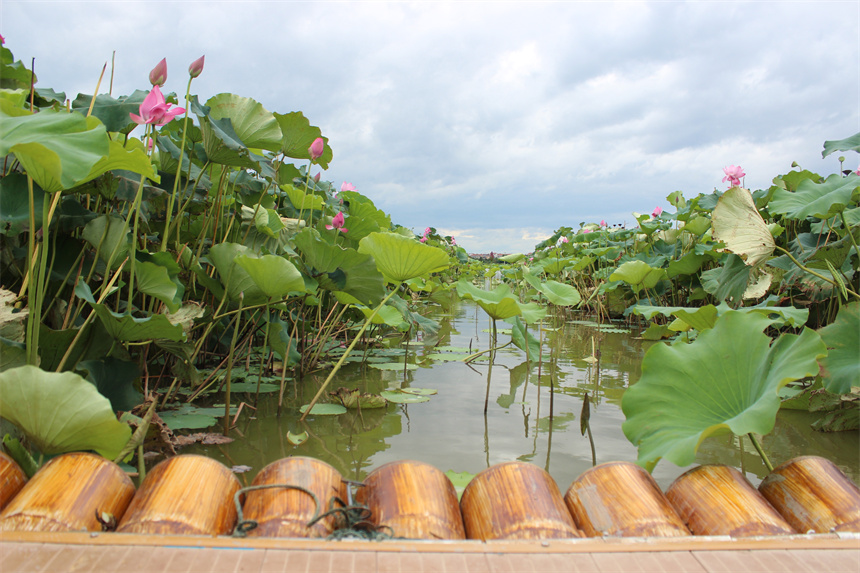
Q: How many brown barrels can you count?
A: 9